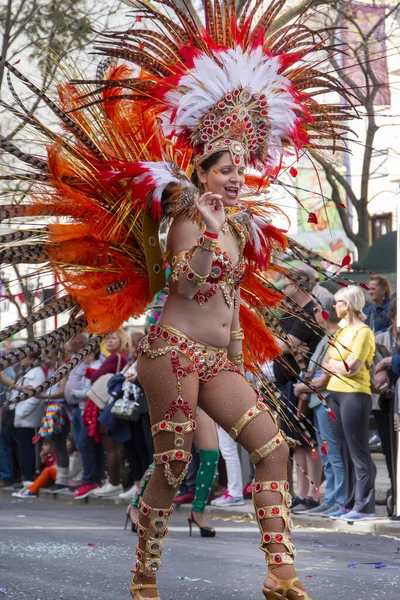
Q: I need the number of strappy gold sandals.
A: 2